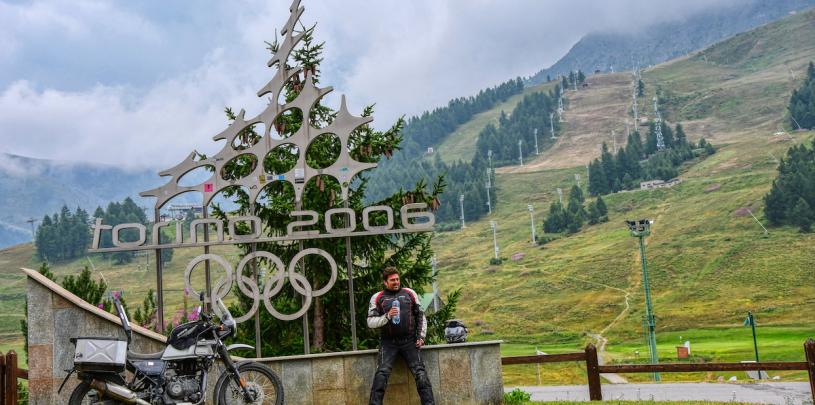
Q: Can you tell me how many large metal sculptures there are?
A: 1